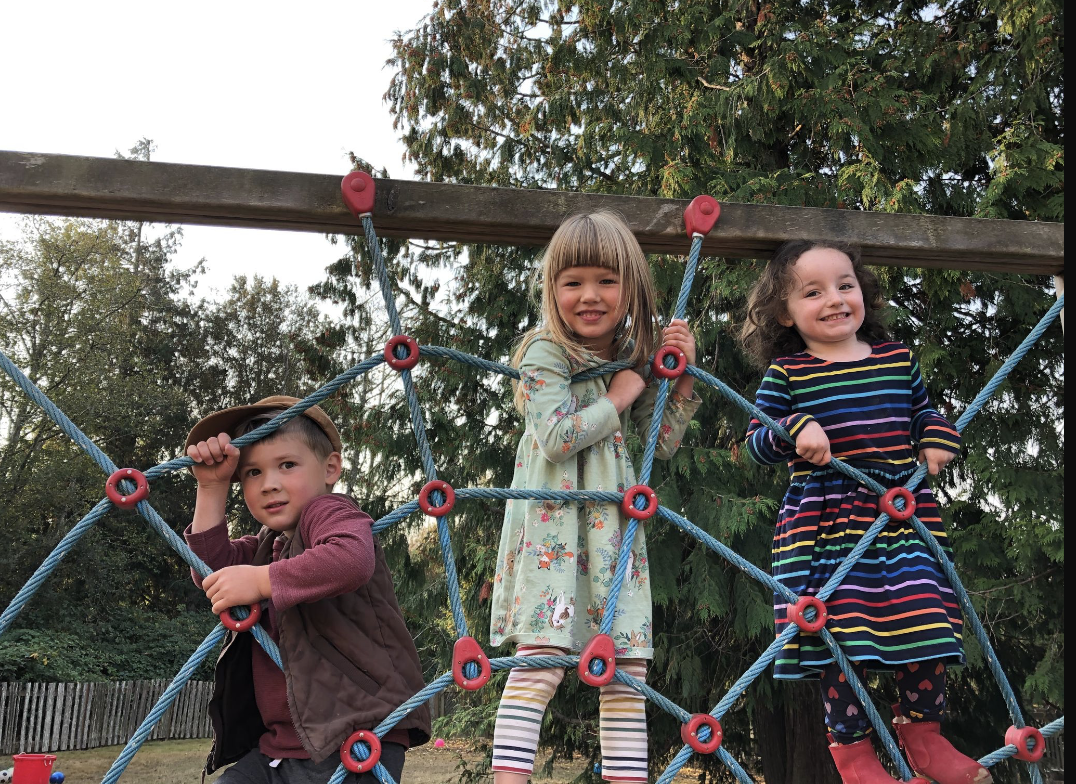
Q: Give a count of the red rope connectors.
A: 15